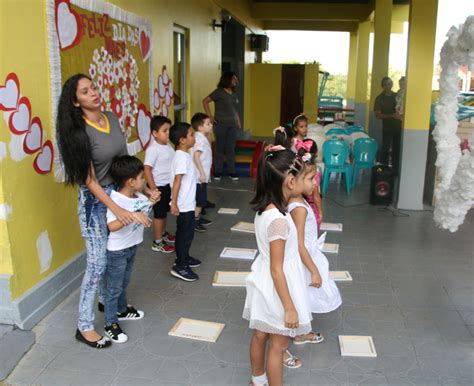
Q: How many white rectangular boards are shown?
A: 9